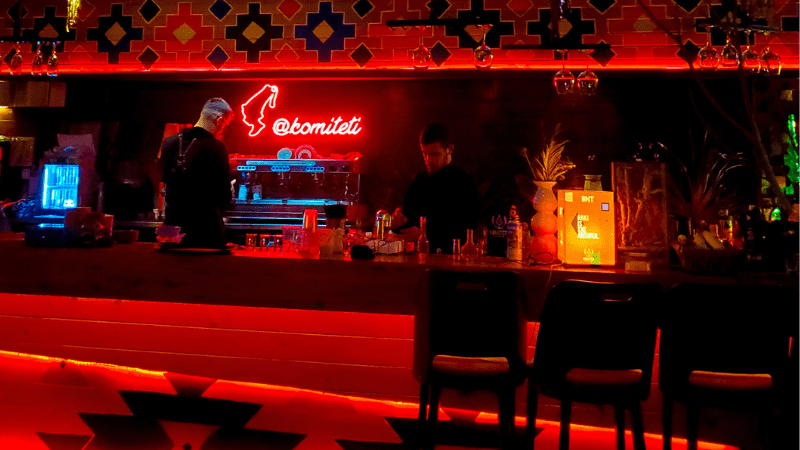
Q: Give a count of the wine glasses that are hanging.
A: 11